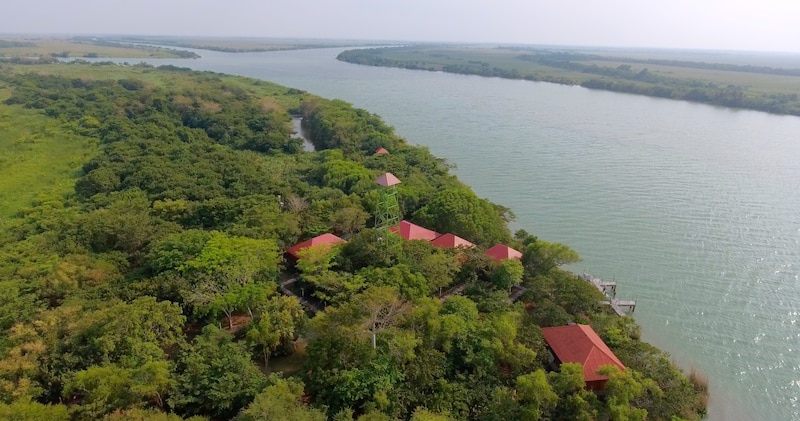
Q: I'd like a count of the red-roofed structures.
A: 7